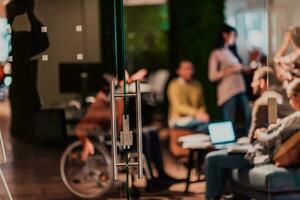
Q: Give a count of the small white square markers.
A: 4